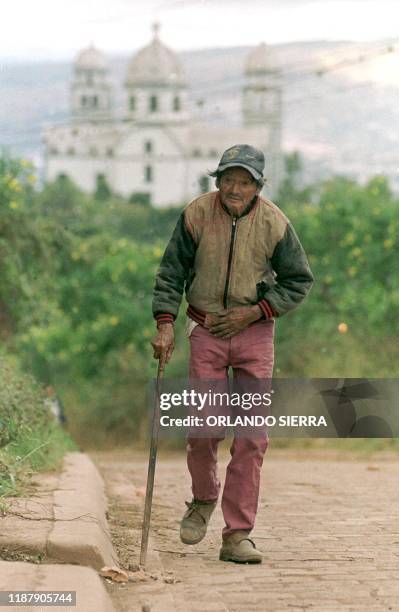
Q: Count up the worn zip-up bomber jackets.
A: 1